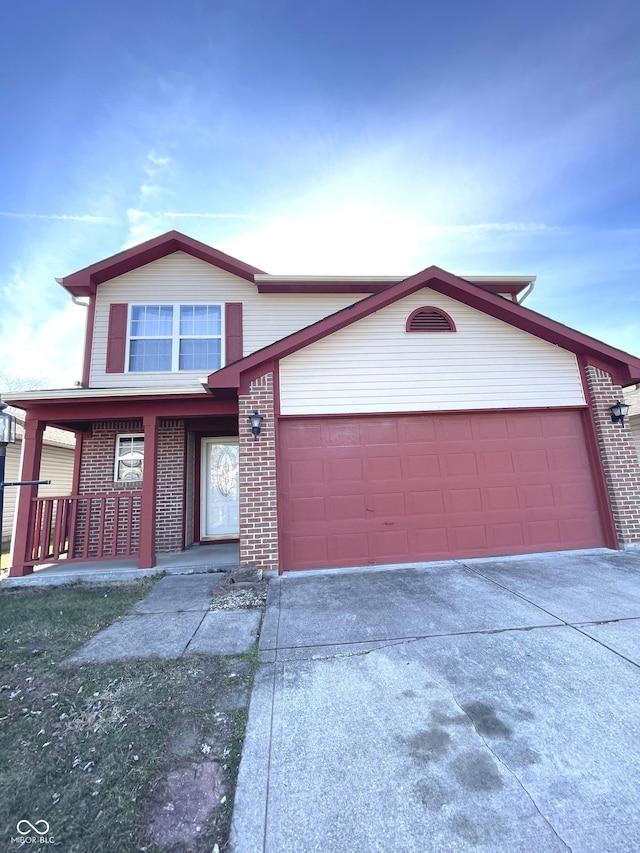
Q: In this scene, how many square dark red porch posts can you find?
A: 2